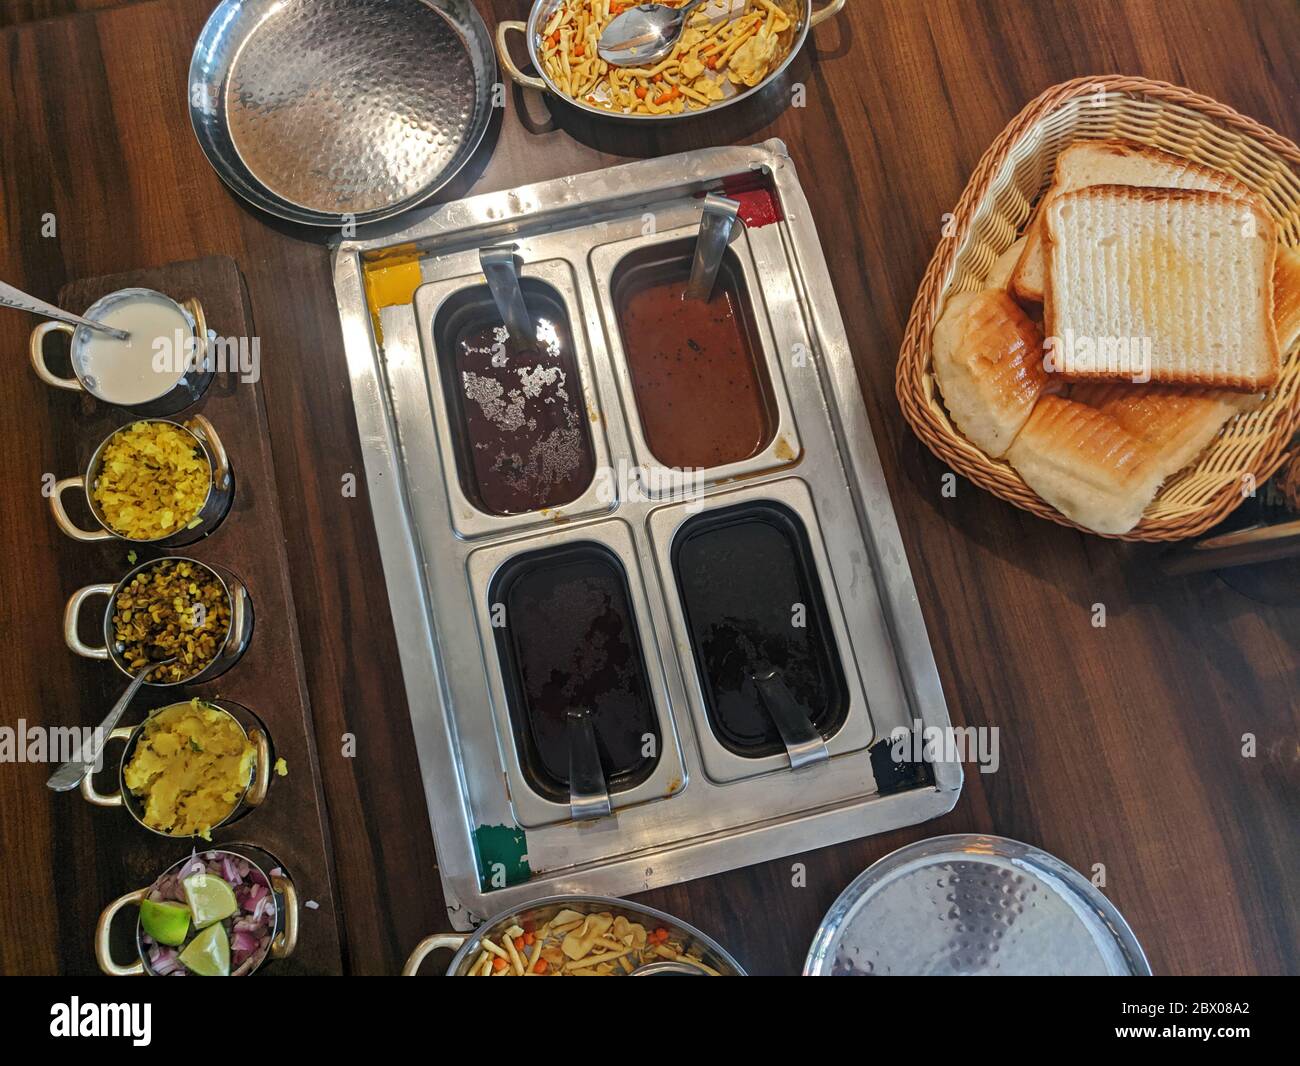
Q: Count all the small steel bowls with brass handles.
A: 5